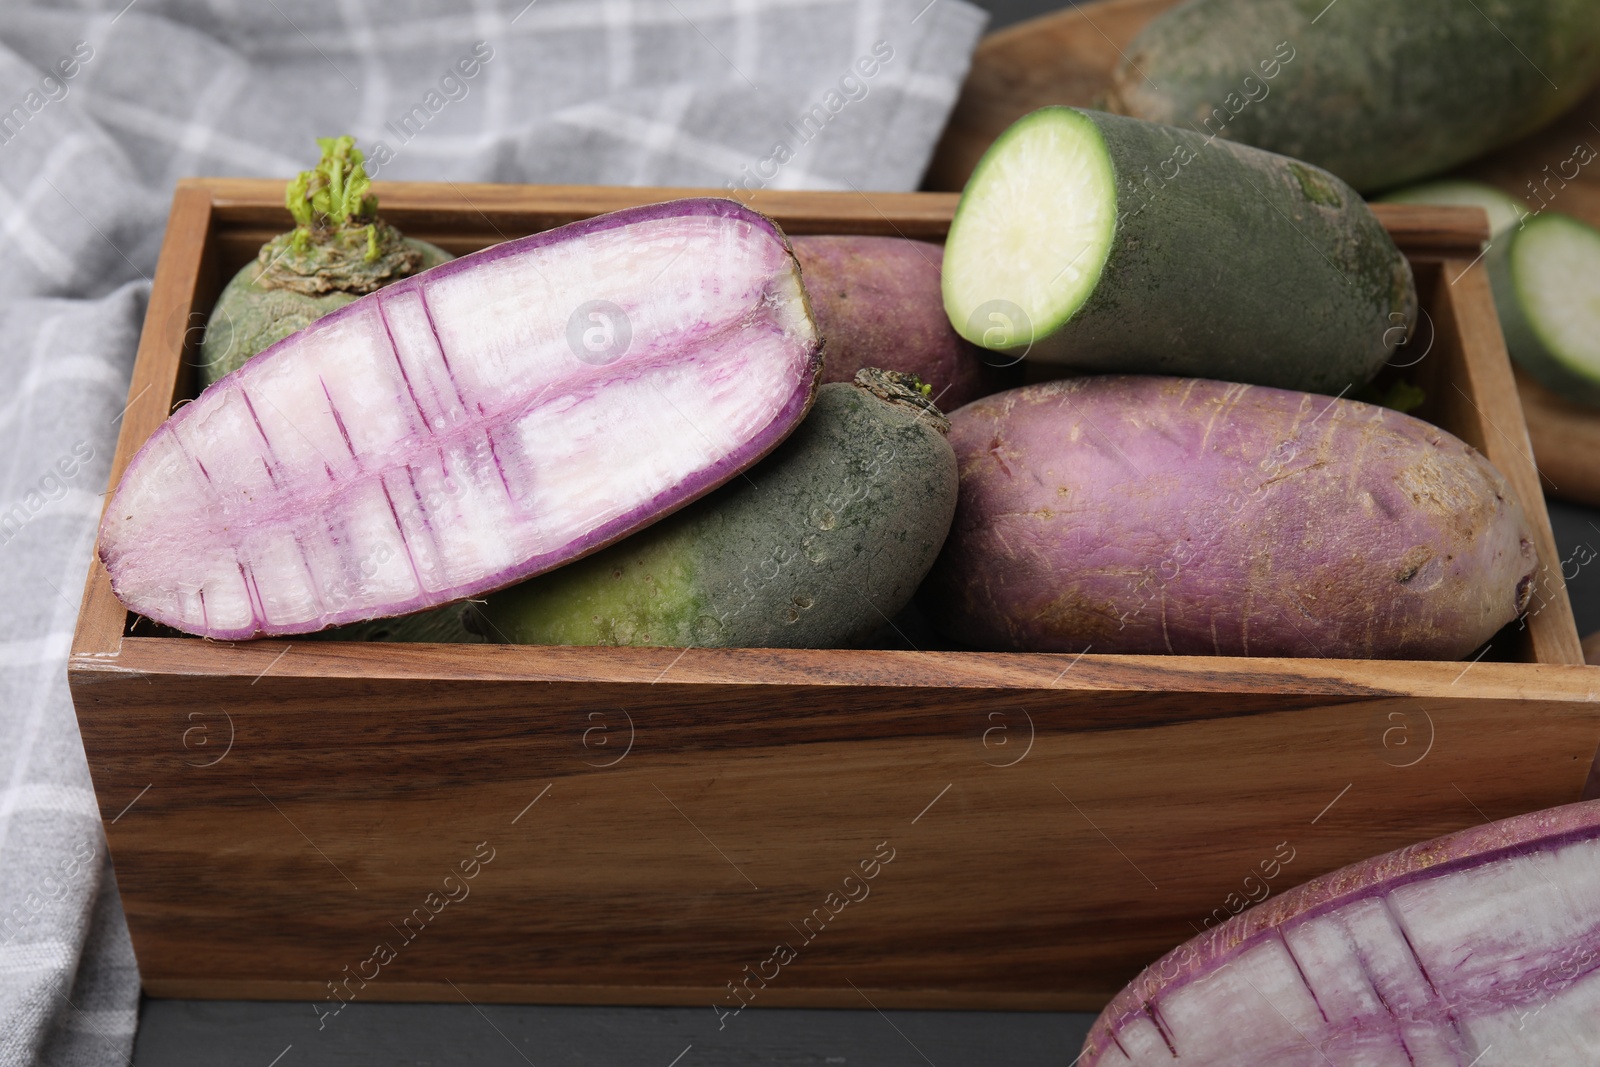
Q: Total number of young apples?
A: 0